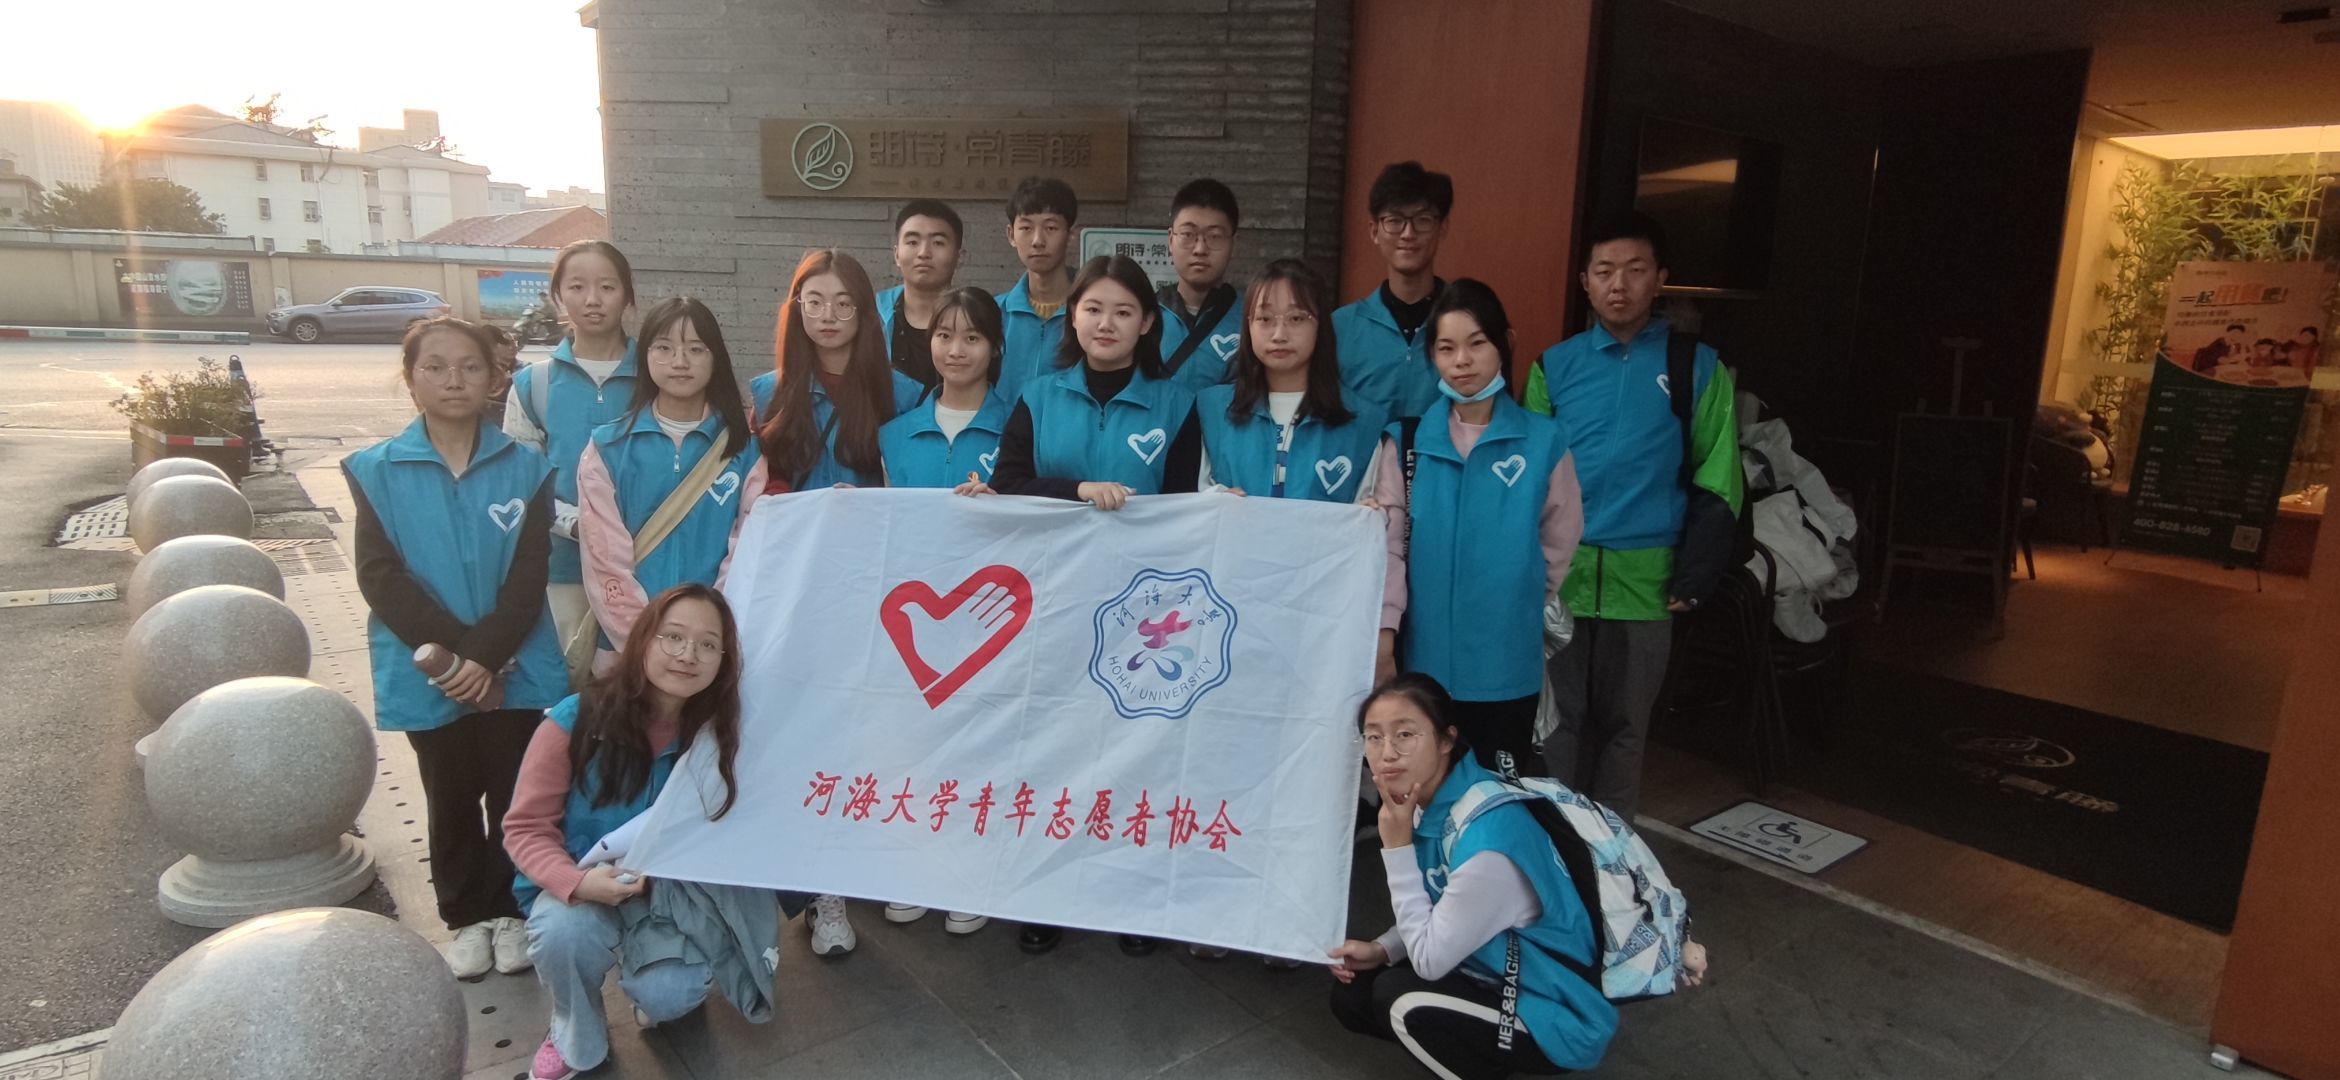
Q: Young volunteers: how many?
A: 15